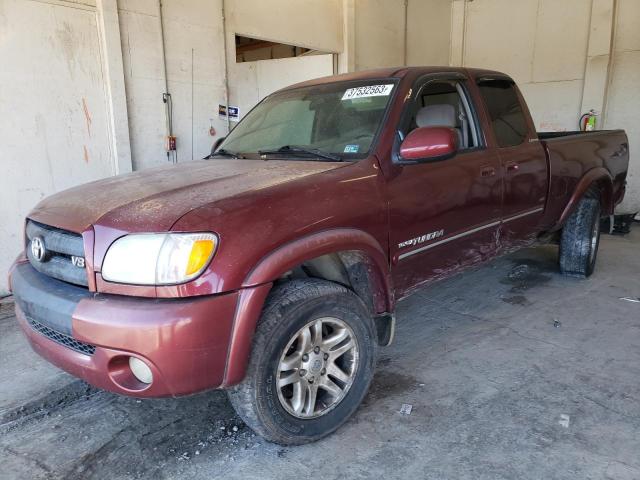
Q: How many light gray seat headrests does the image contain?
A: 1